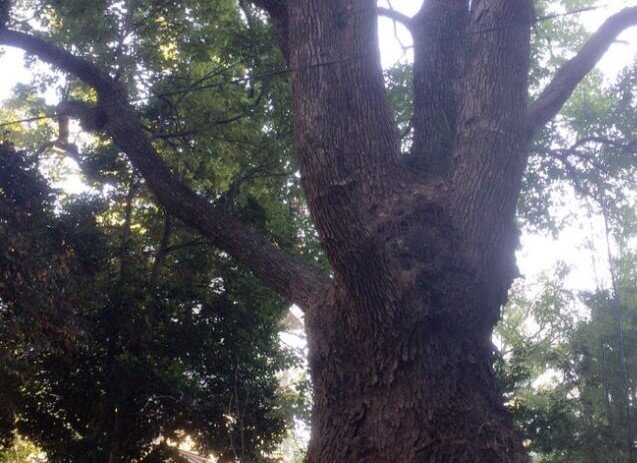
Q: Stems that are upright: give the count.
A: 3